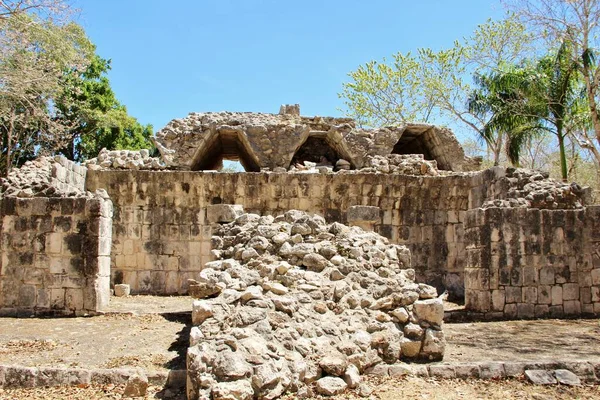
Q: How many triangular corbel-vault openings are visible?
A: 3